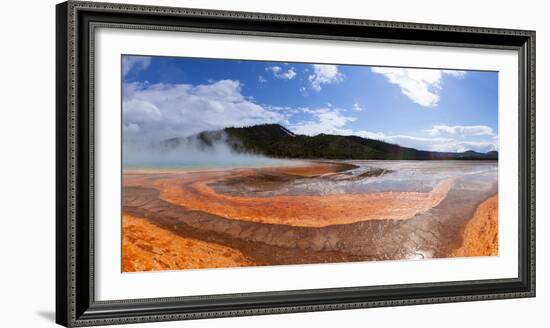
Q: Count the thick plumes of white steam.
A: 1